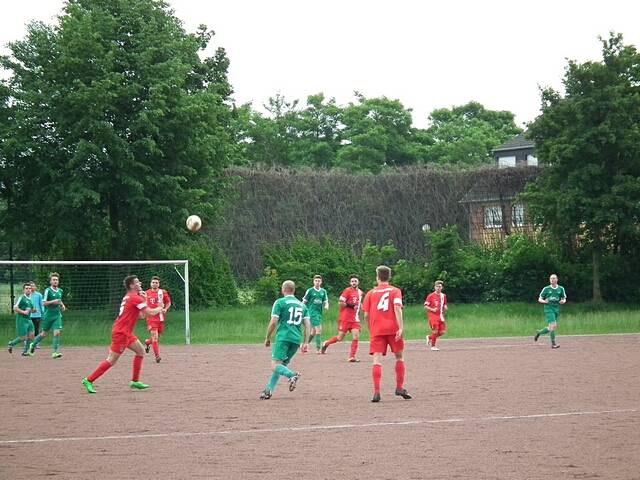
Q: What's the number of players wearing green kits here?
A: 5